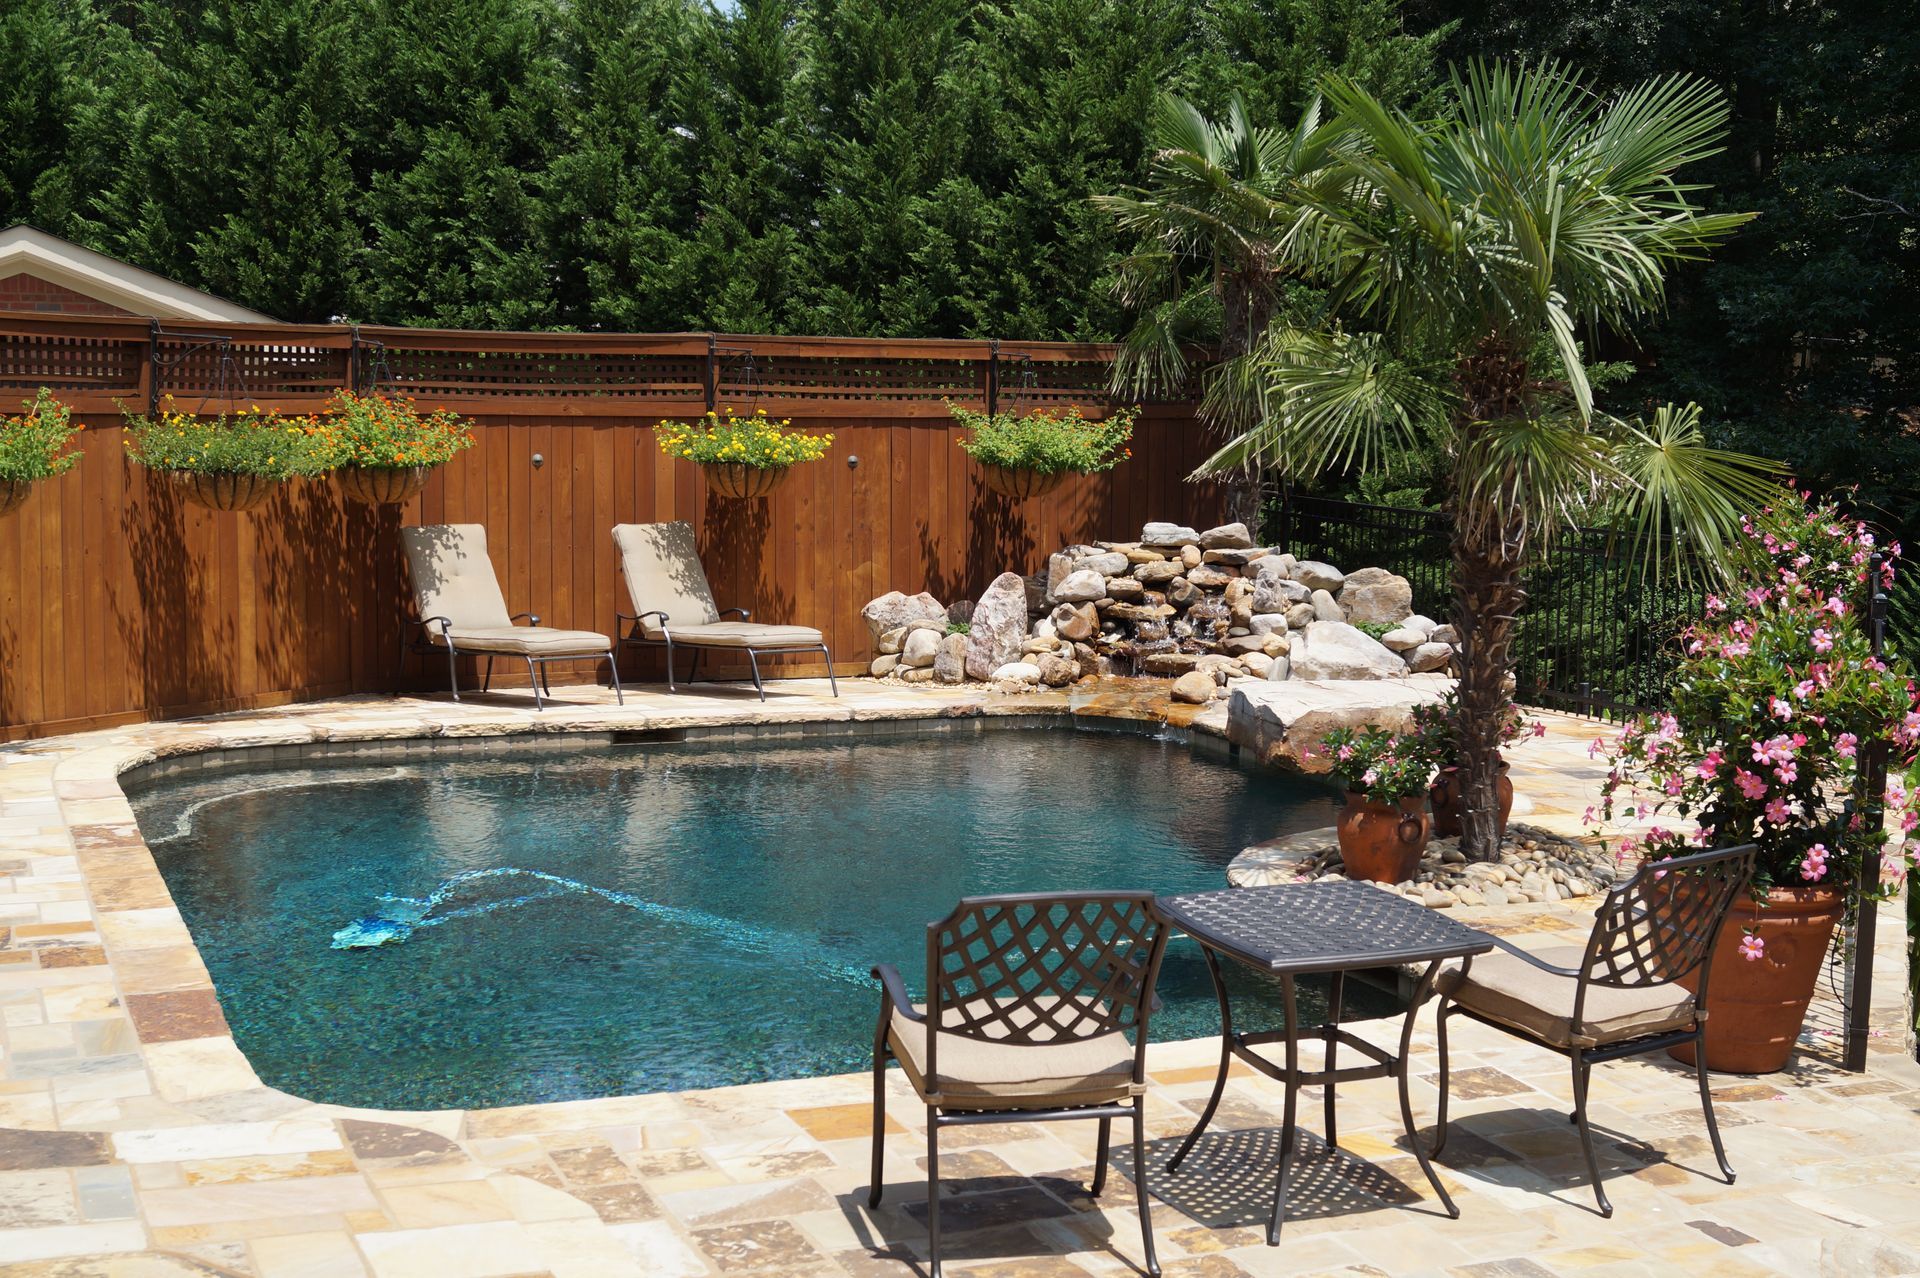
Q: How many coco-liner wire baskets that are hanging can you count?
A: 5